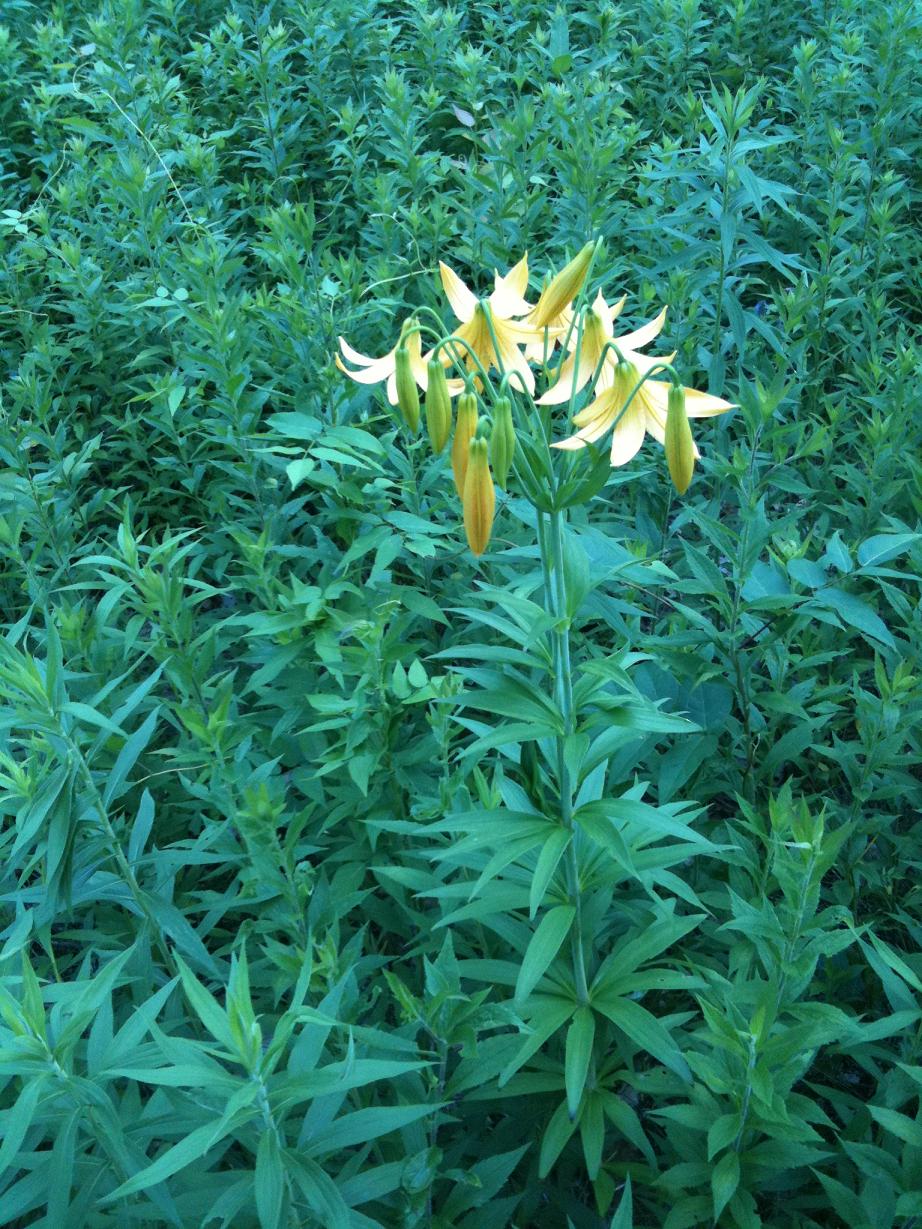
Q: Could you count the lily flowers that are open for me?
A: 5